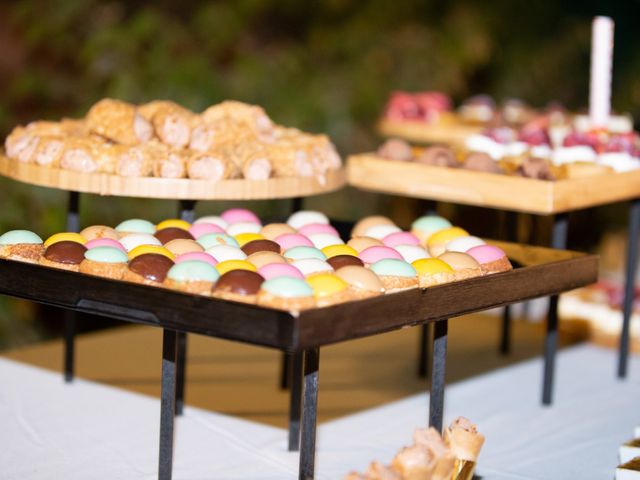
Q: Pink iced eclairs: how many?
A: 10